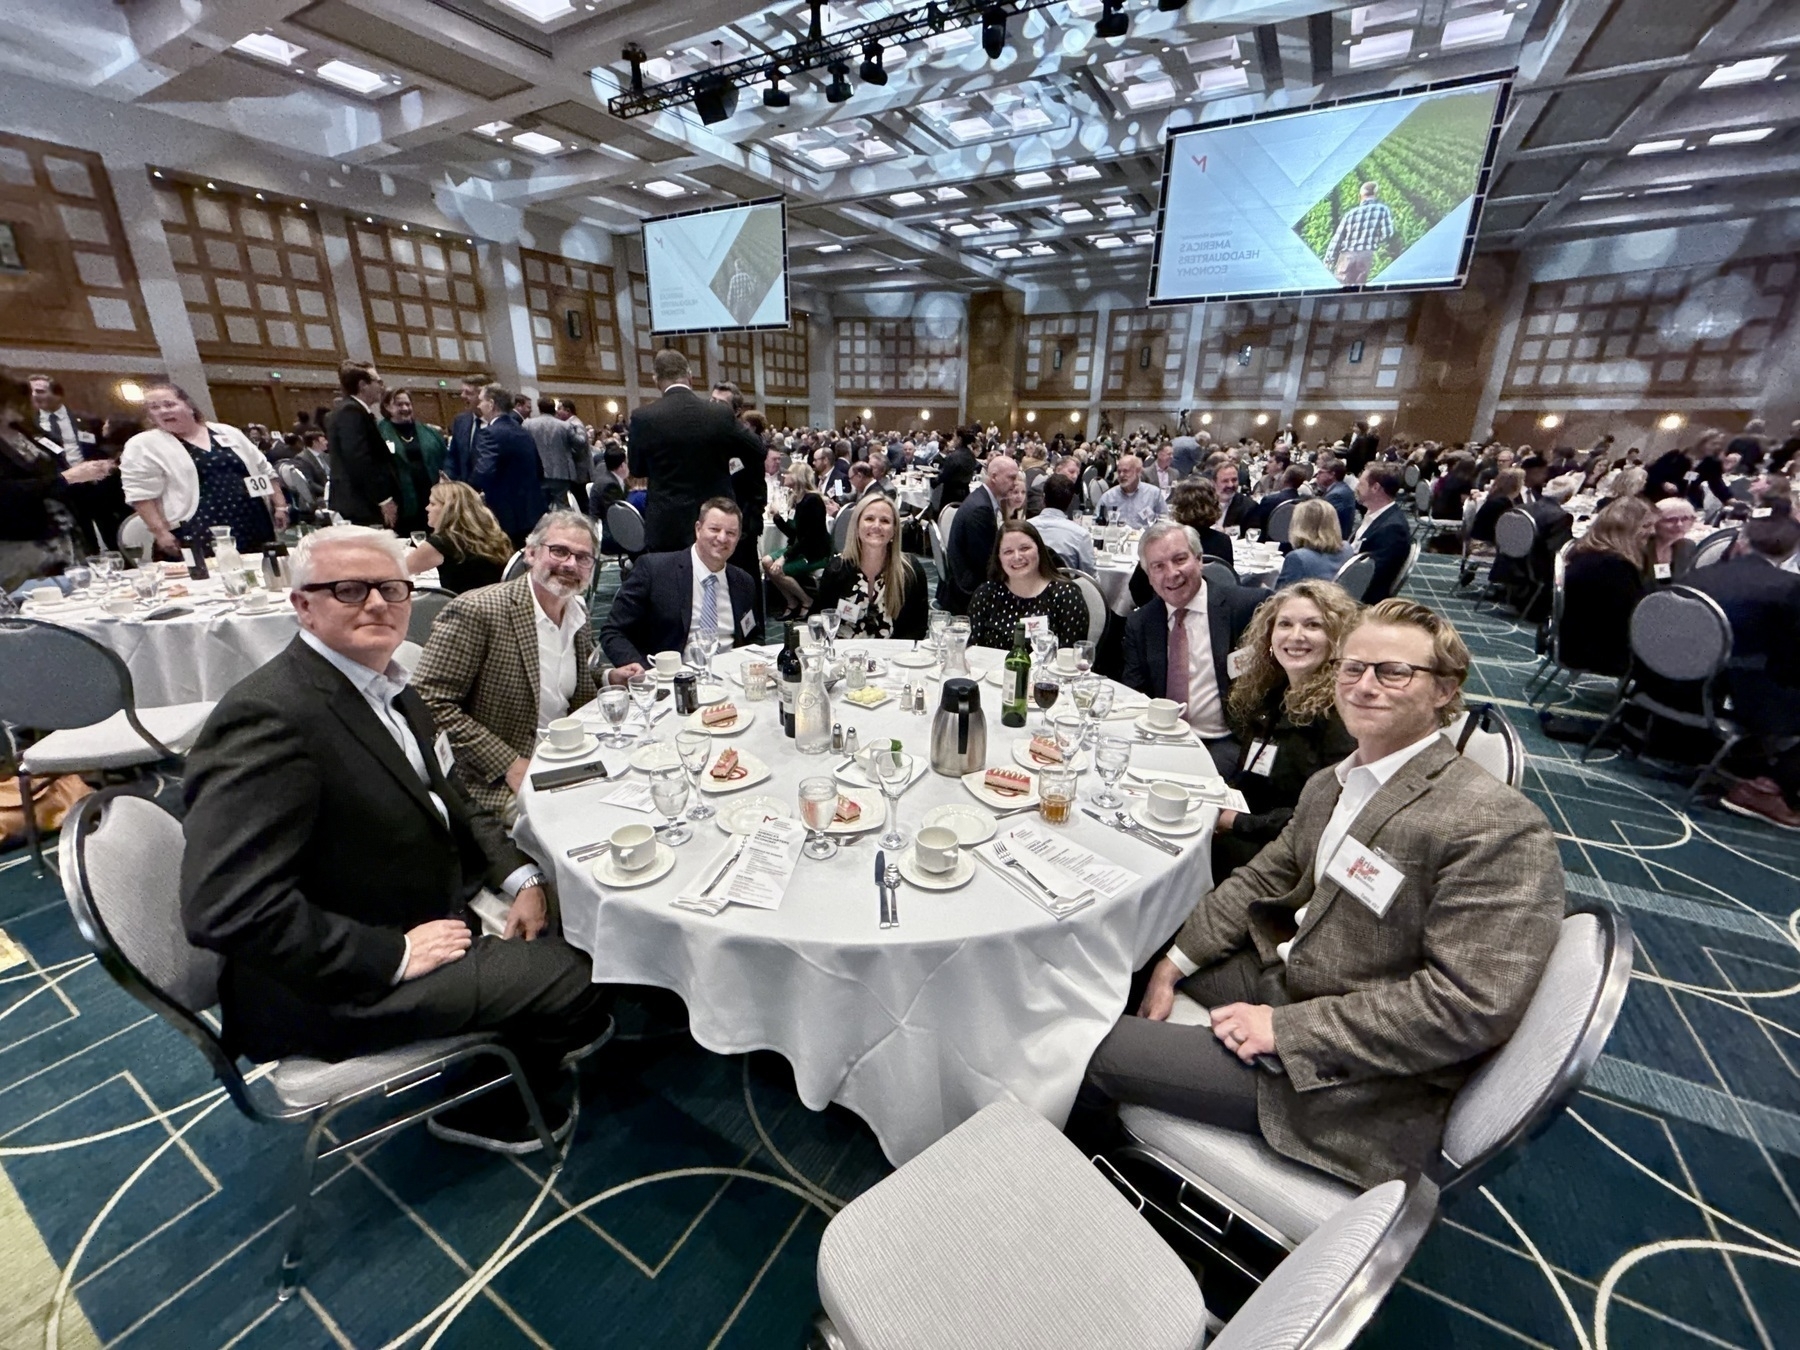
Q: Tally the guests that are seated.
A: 8